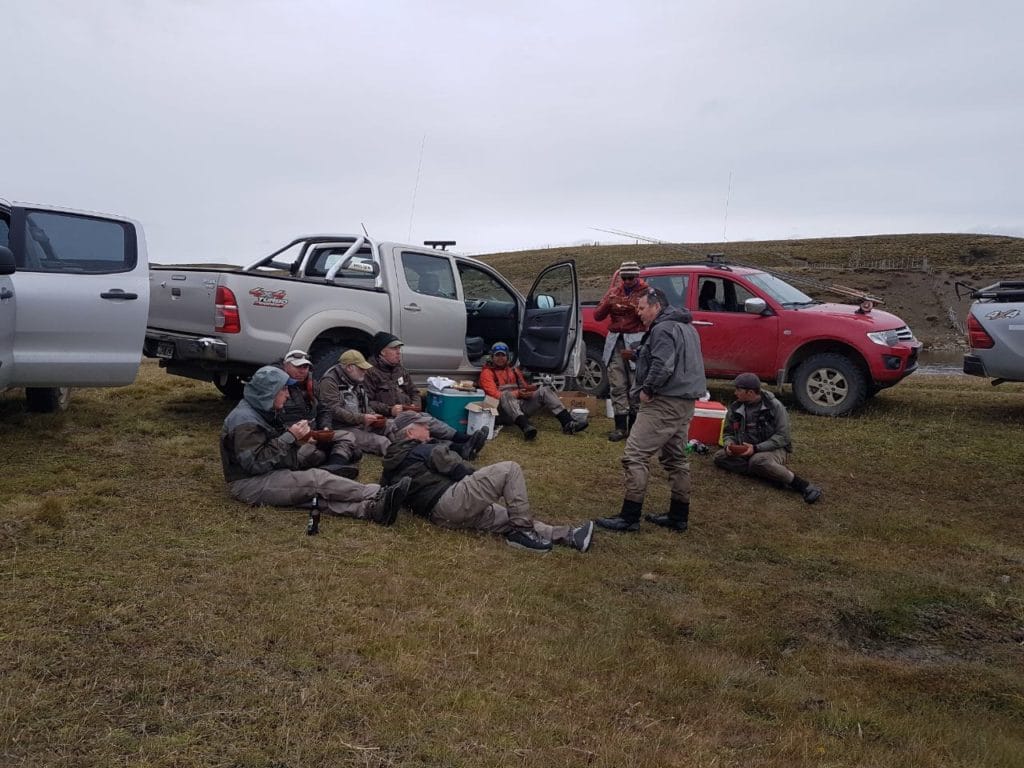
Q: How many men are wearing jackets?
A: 9